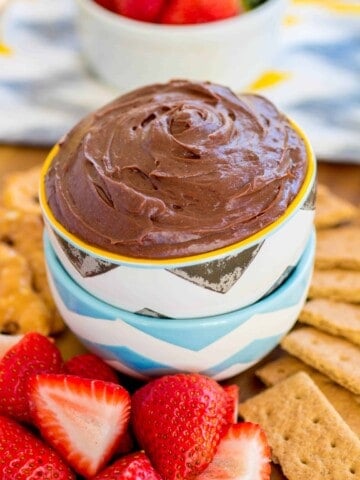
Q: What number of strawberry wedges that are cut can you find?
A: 2